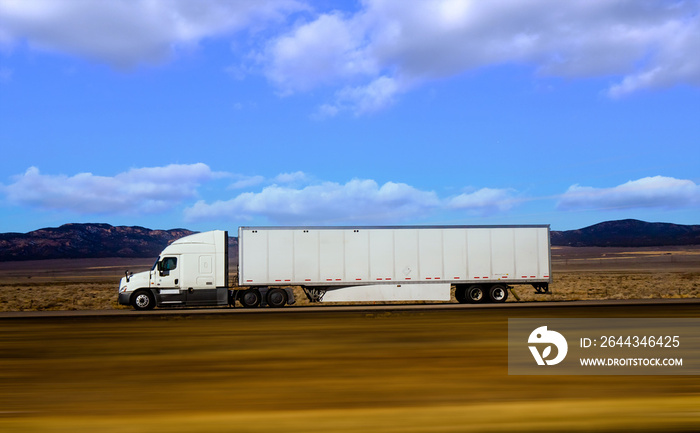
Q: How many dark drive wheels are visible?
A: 2